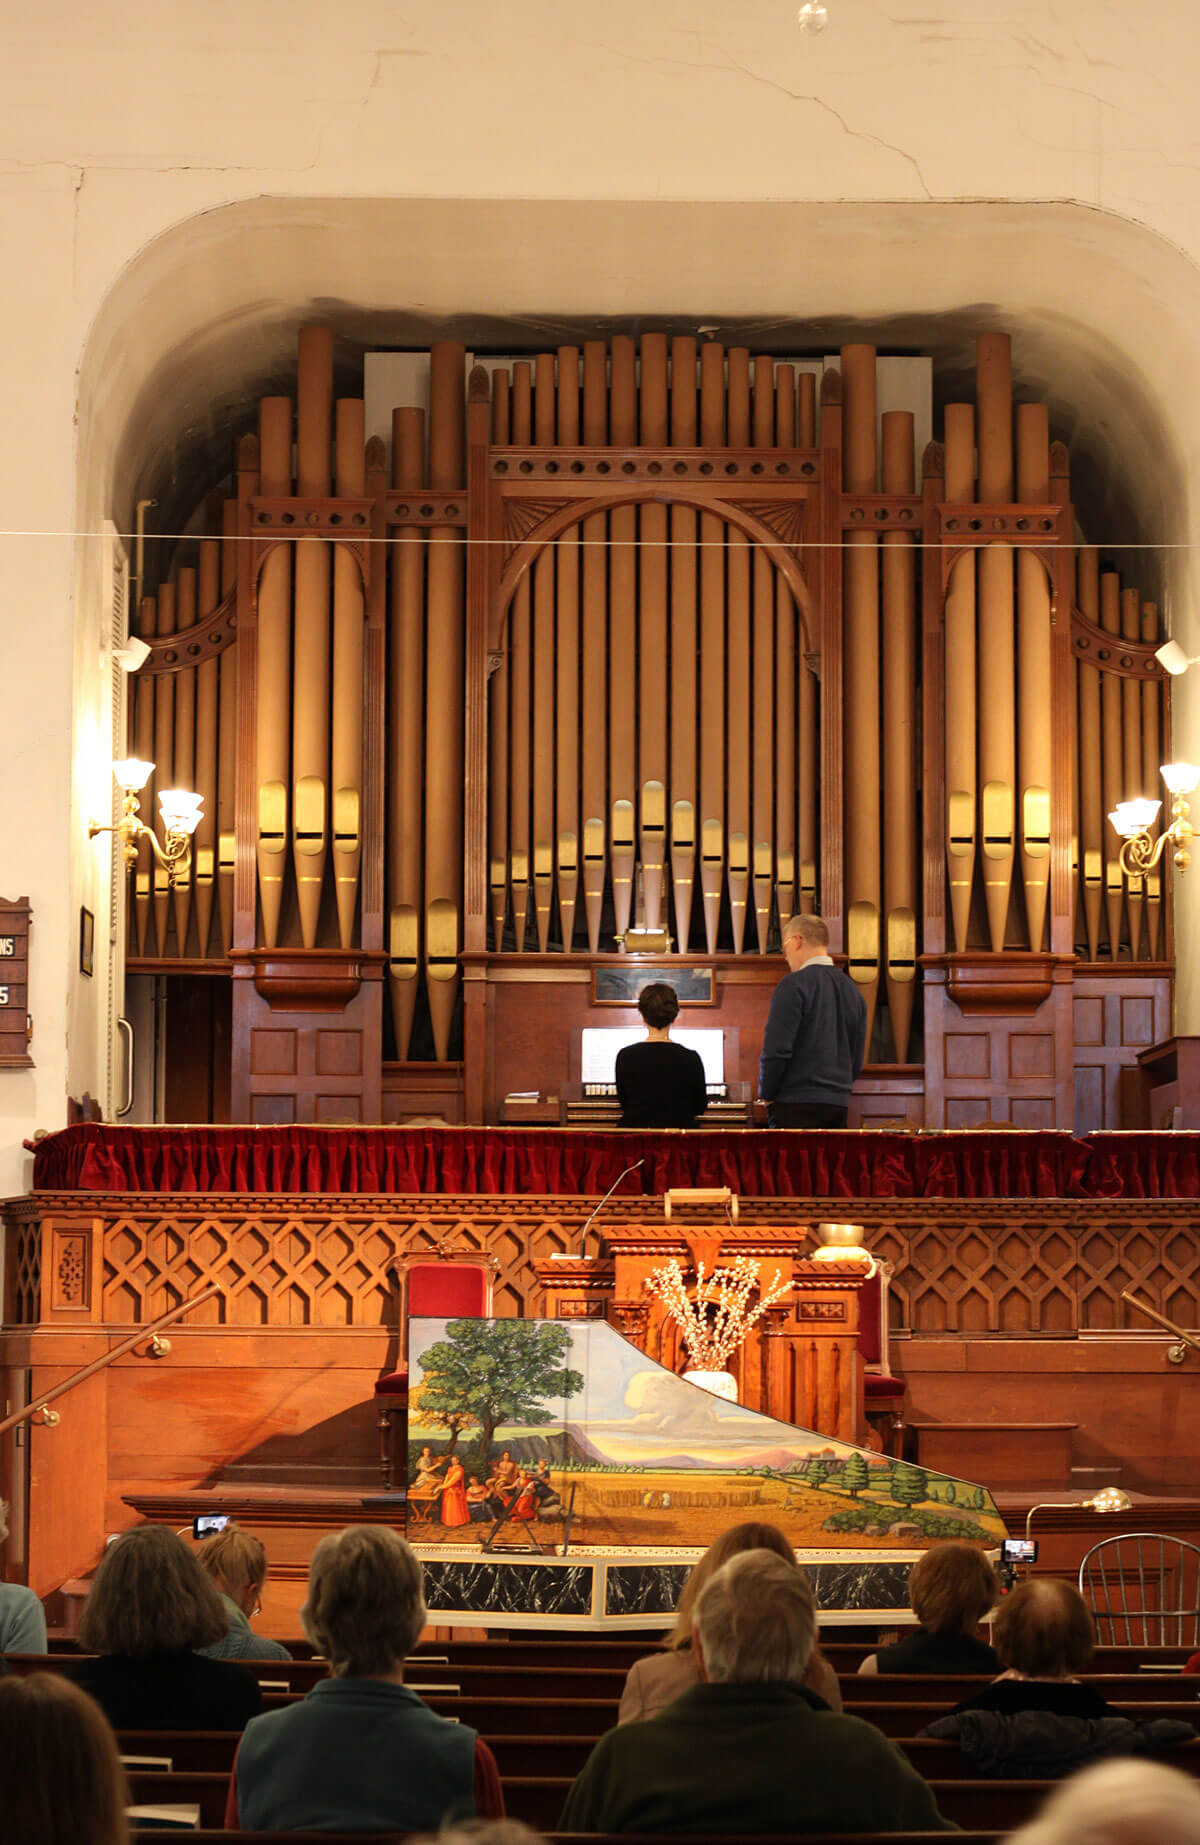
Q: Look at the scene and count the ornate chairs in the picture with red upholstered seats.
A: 2